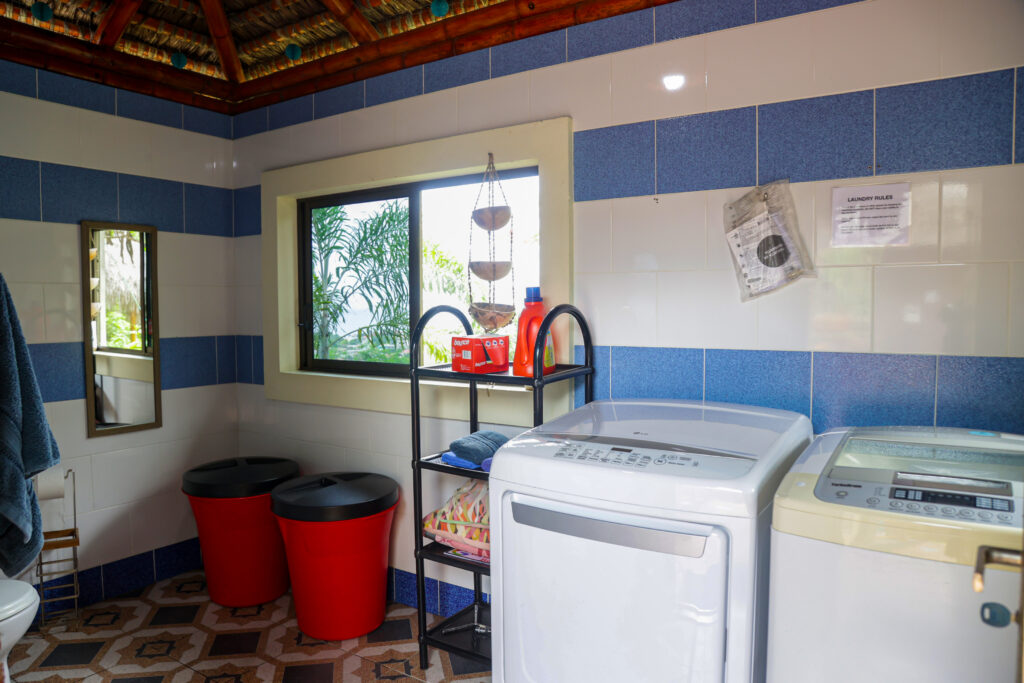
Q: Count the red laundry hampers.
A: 2